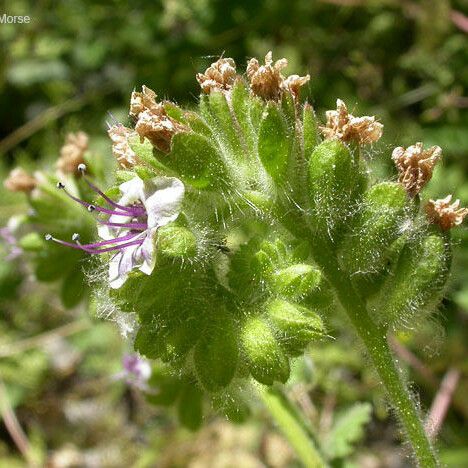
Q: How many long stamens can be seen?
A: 5